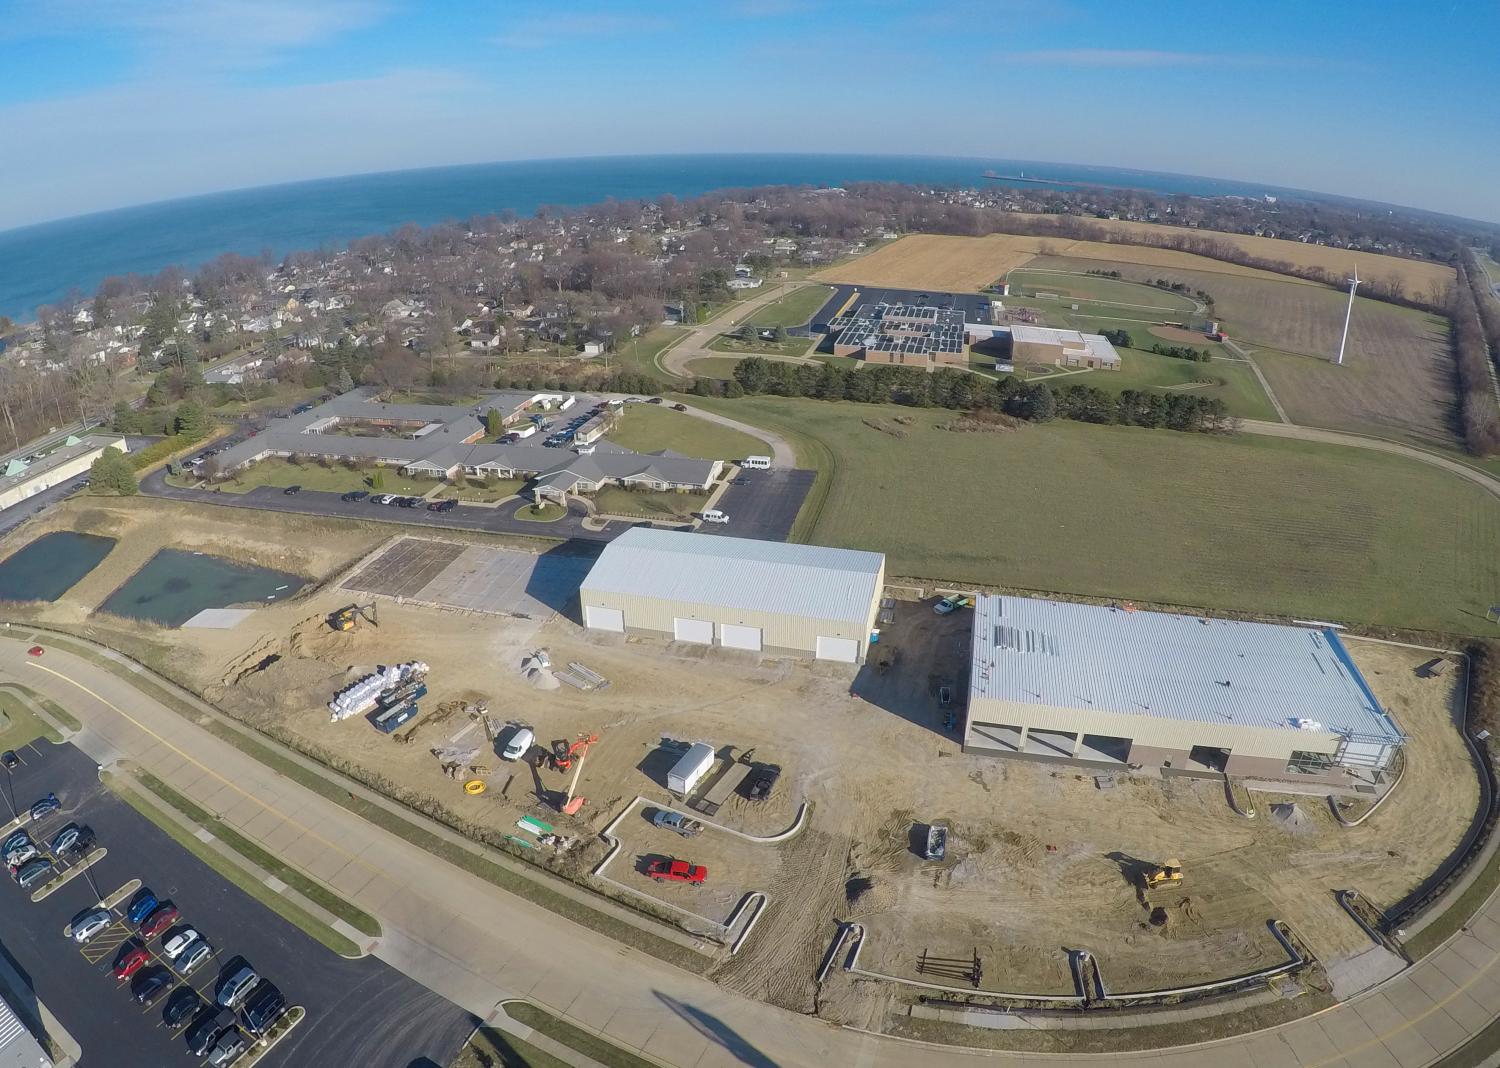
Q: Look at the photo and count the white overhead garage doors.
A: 4